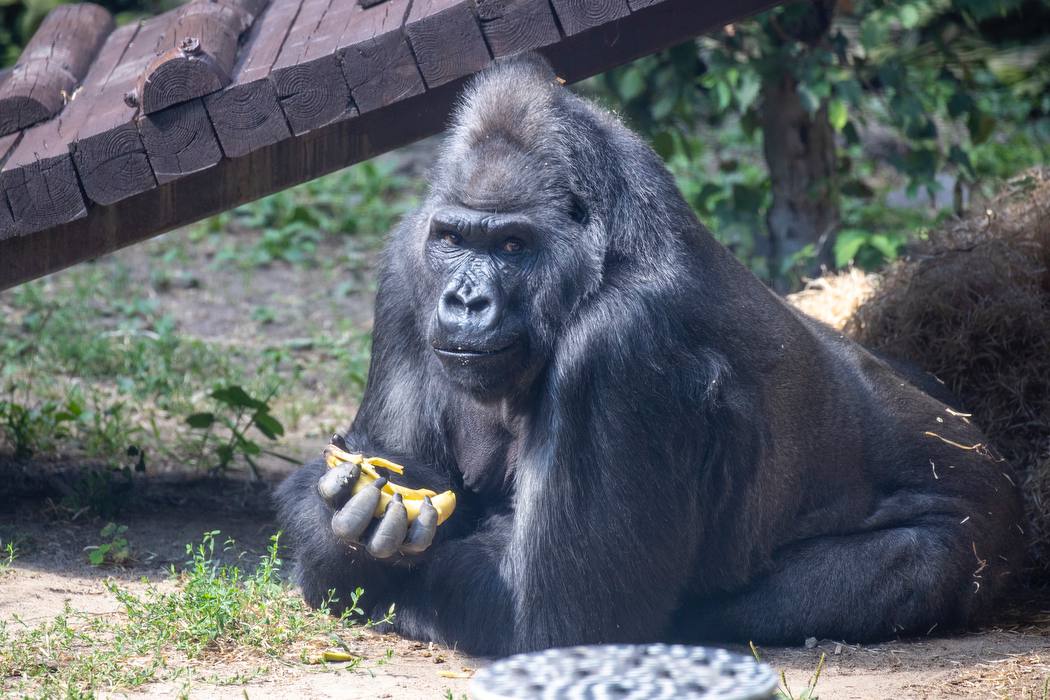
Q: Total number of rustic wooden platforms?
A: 1